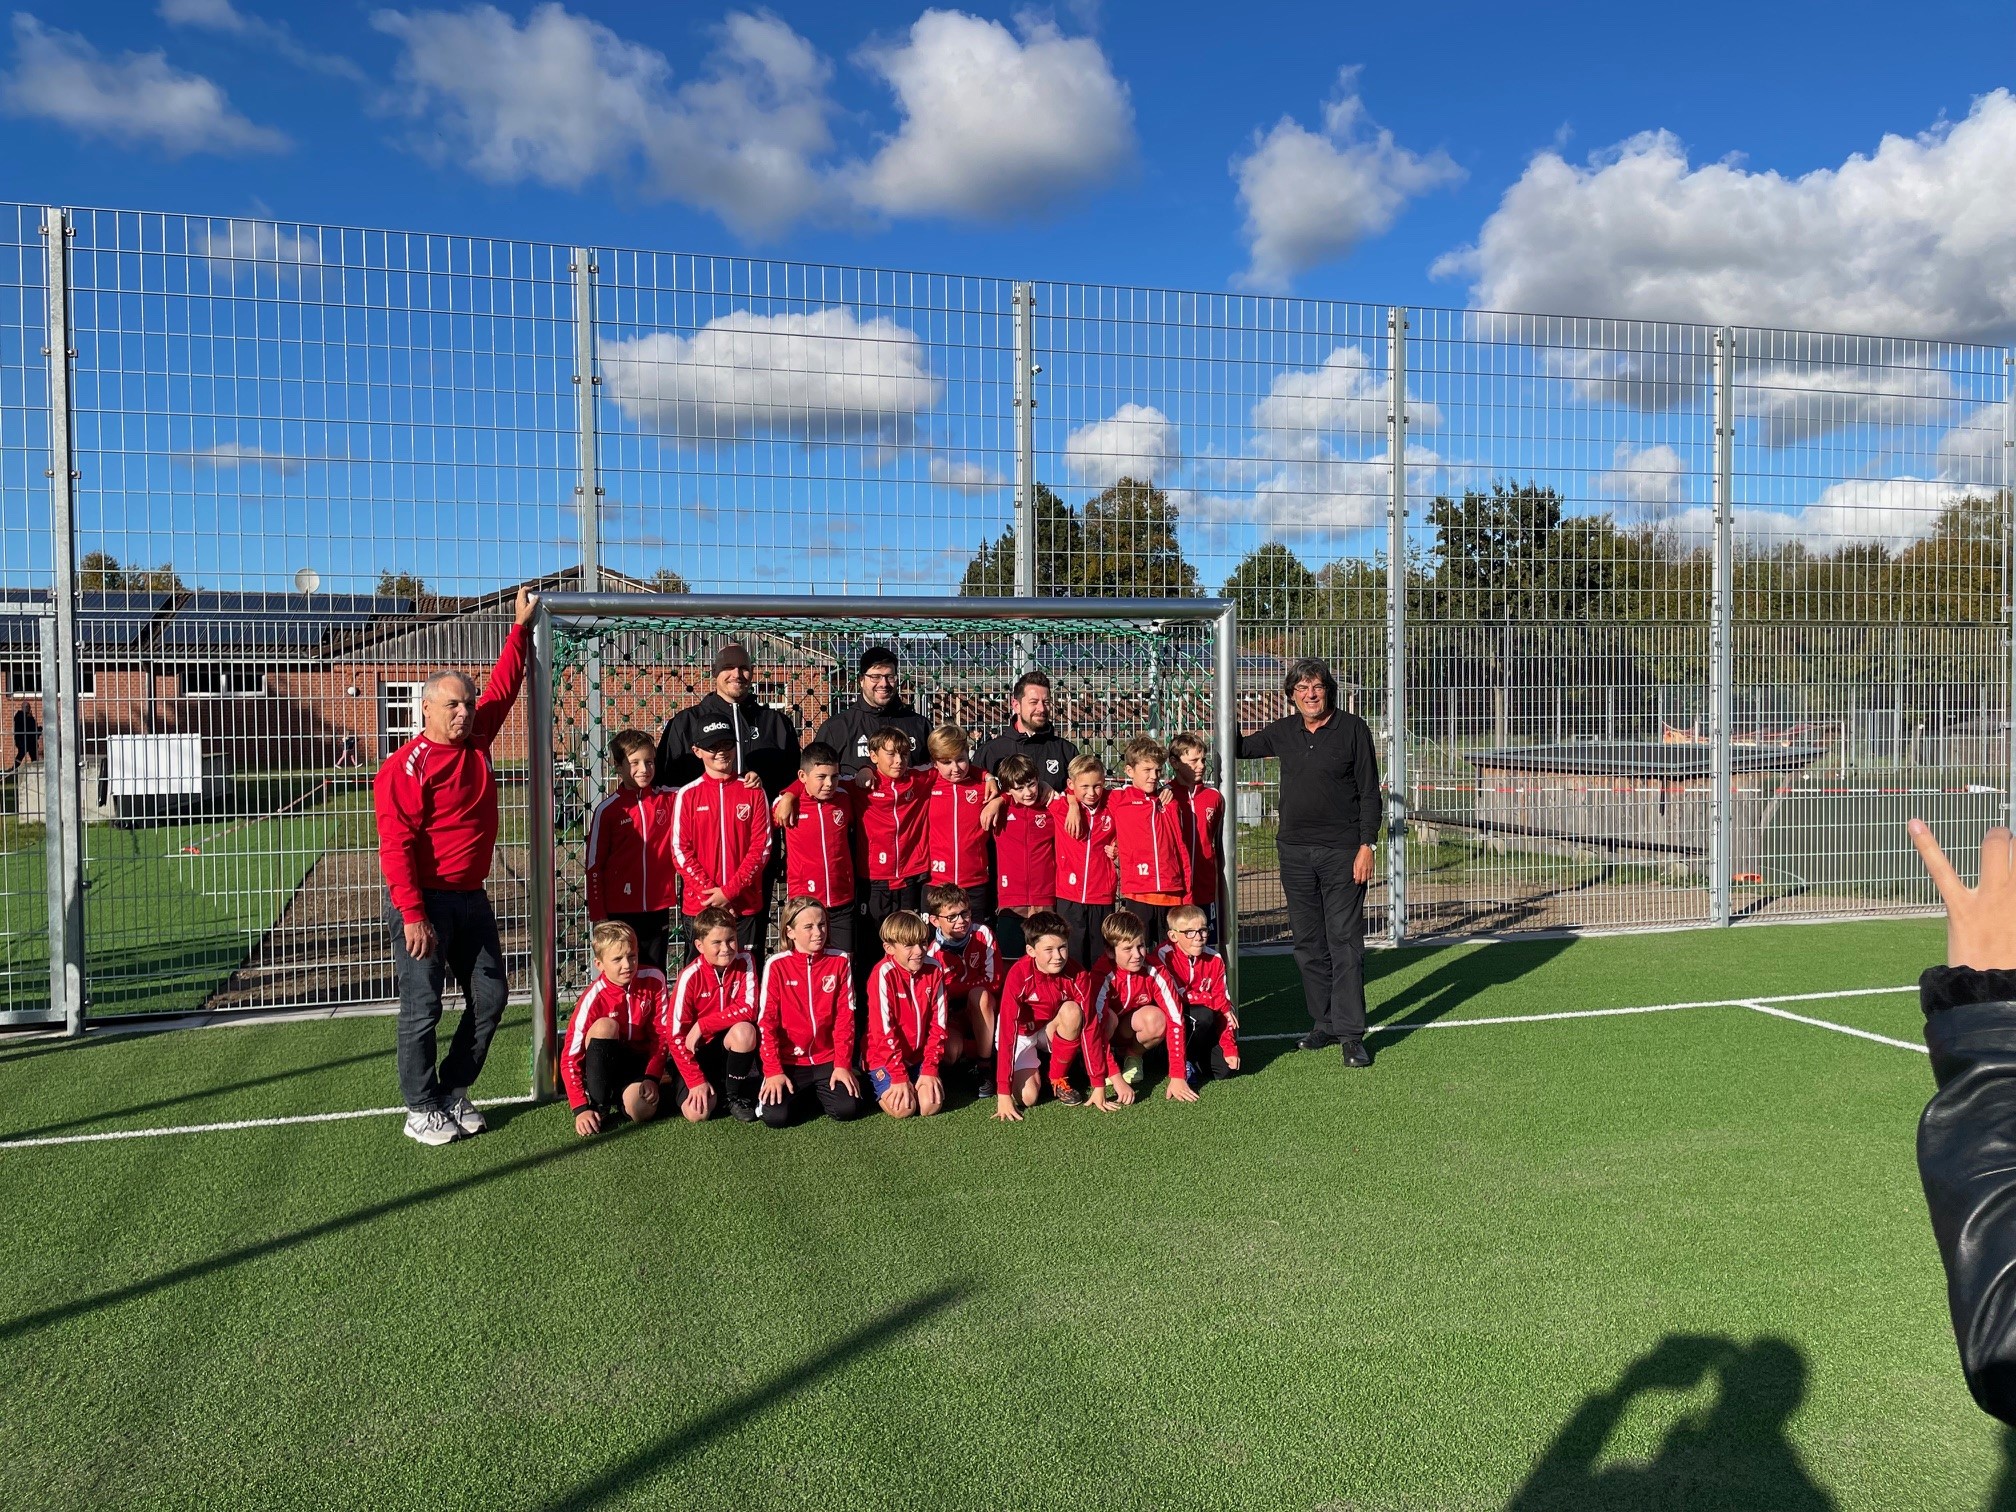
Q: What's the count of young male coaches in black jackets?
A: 3